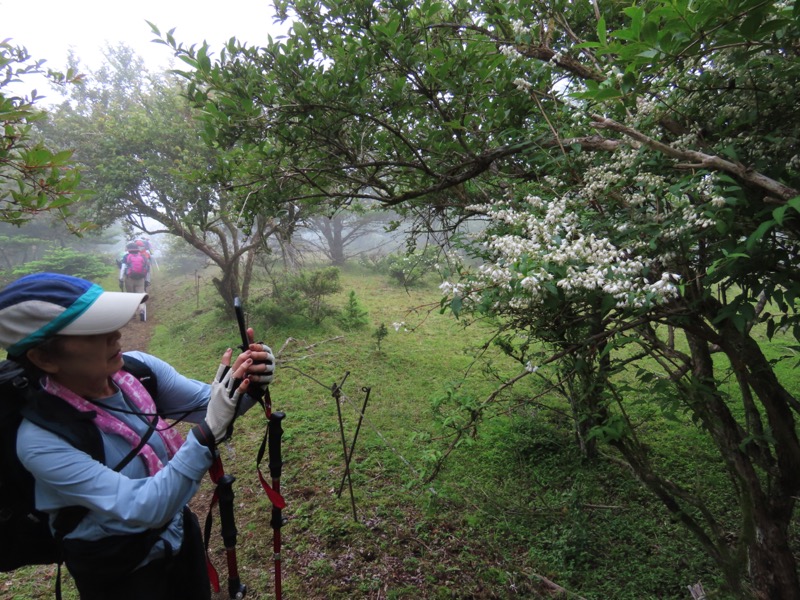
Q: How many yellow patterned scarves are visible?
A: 0